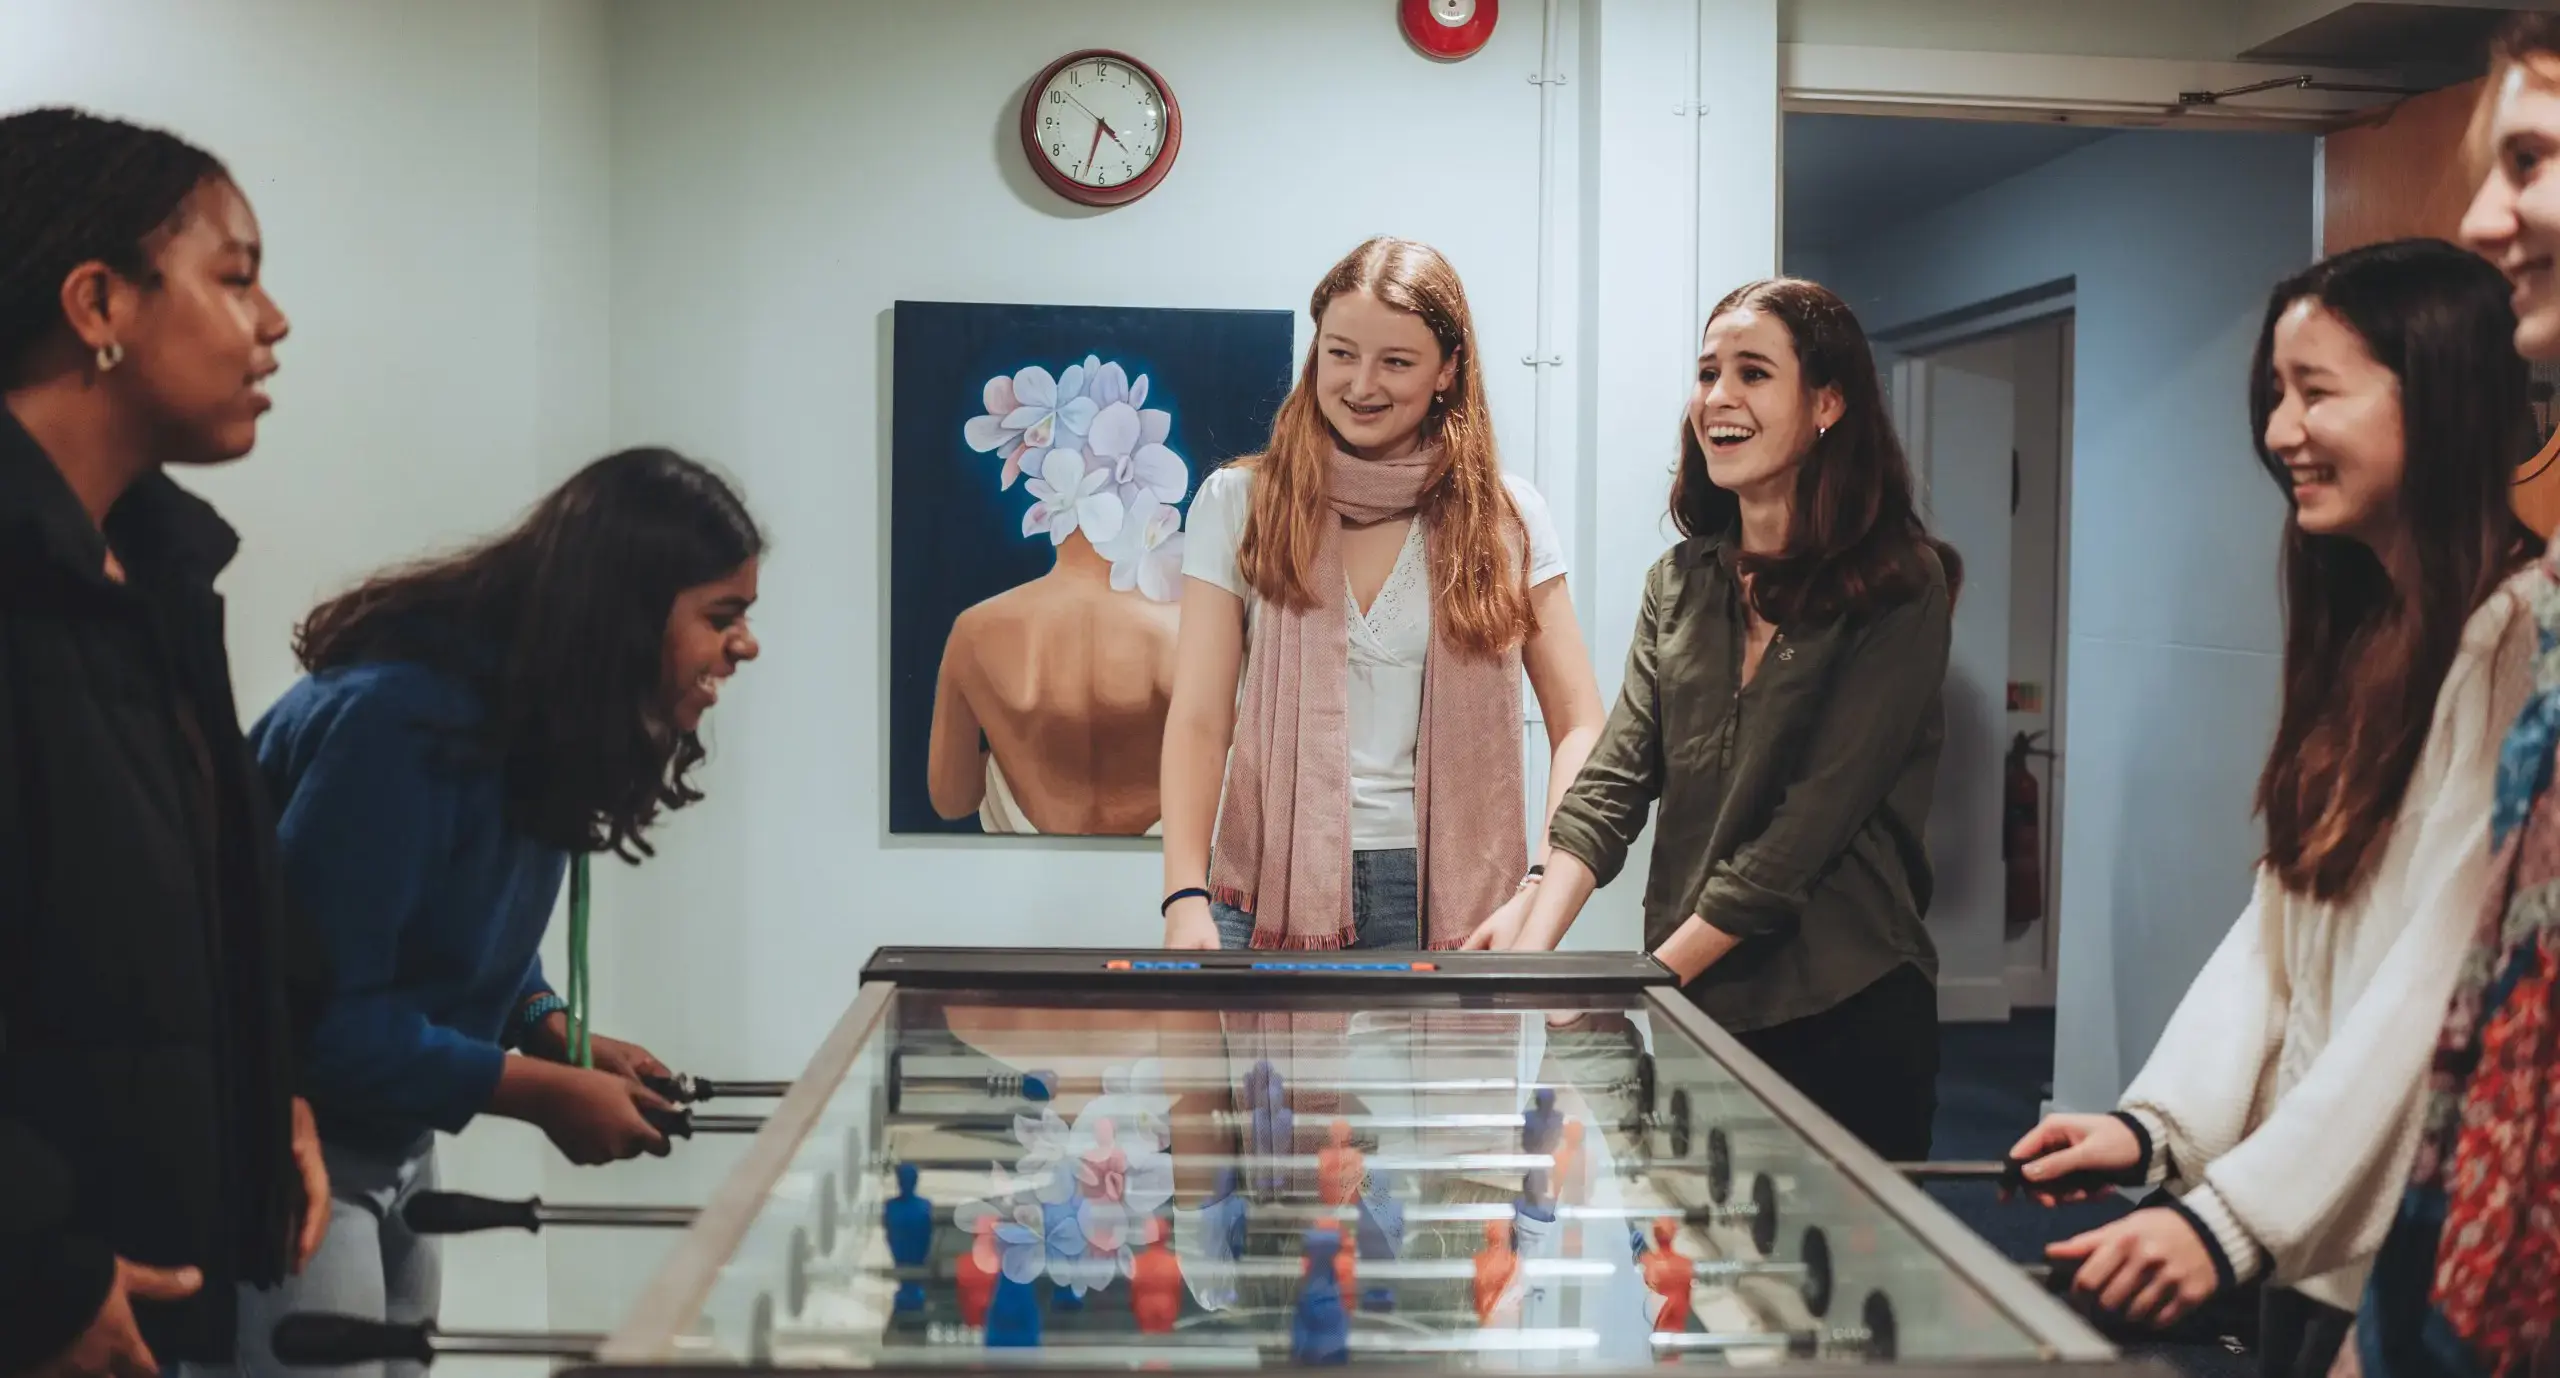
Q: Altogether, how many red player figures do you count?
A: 8